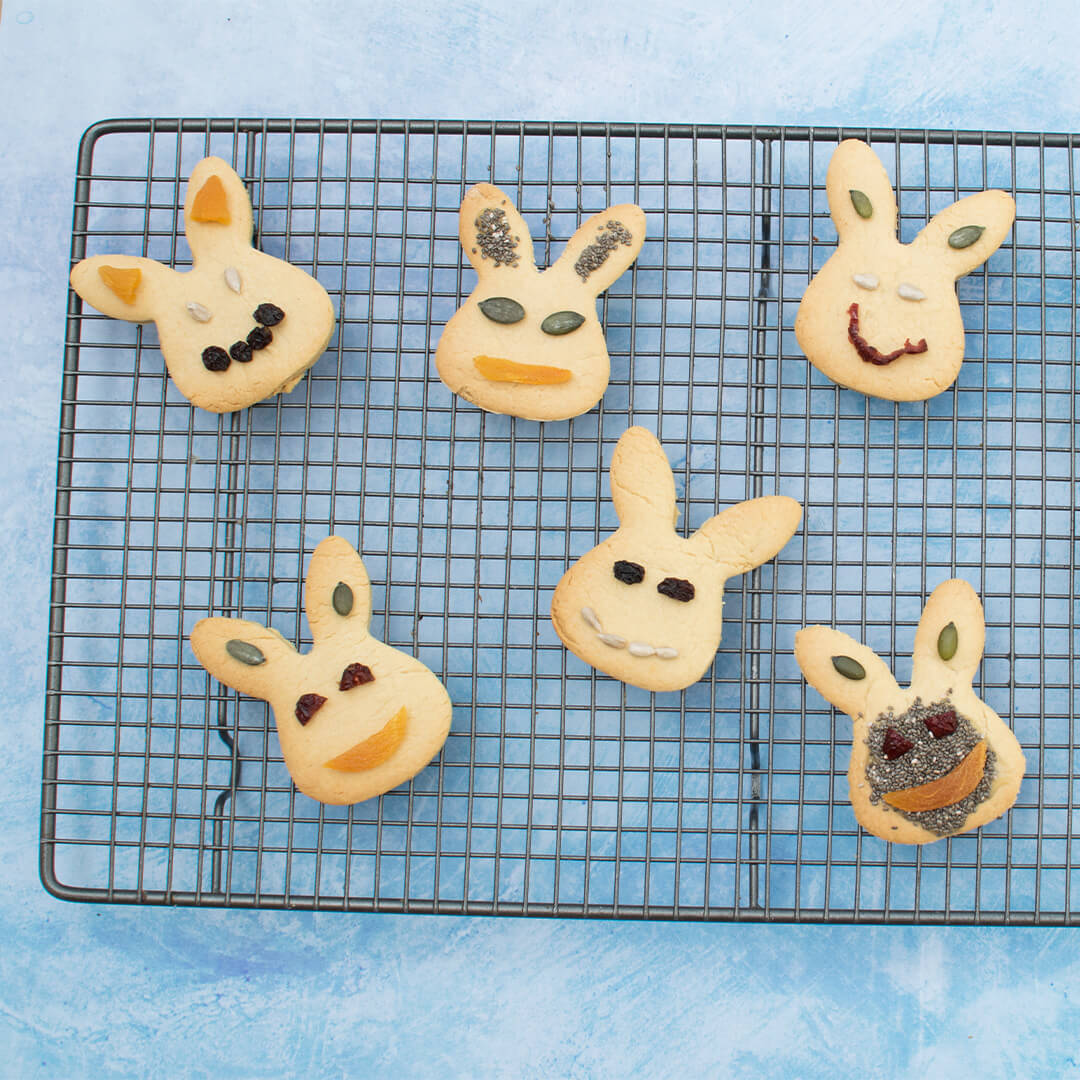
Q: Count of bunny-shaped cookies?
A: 6